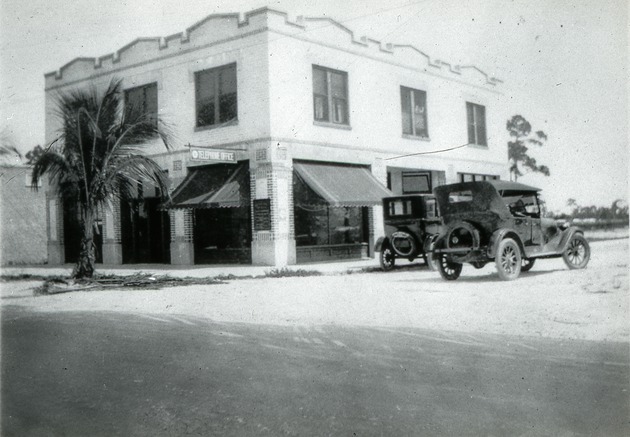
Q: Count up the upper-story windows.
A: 5